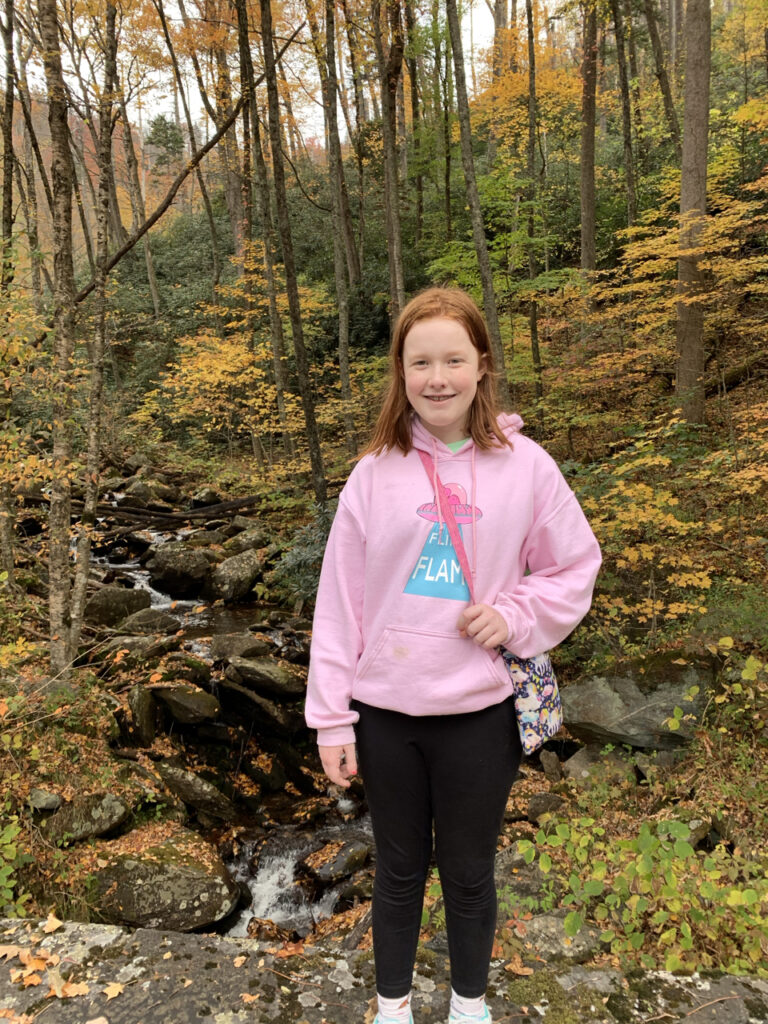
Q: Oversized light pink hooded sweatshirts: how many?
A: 1